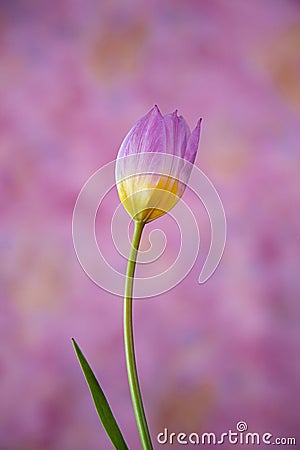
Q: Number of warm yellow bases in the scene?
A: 1